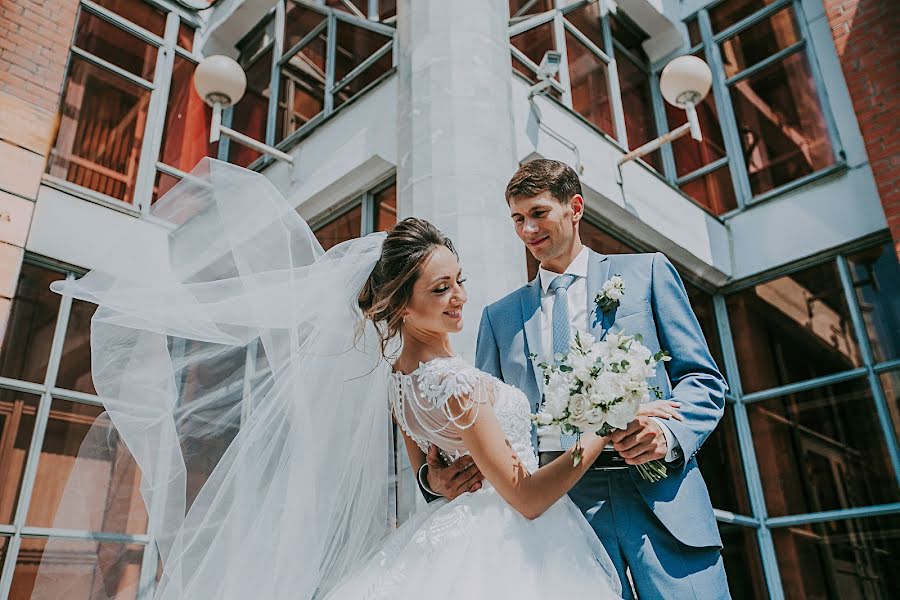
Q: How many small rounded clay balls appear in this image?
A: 0